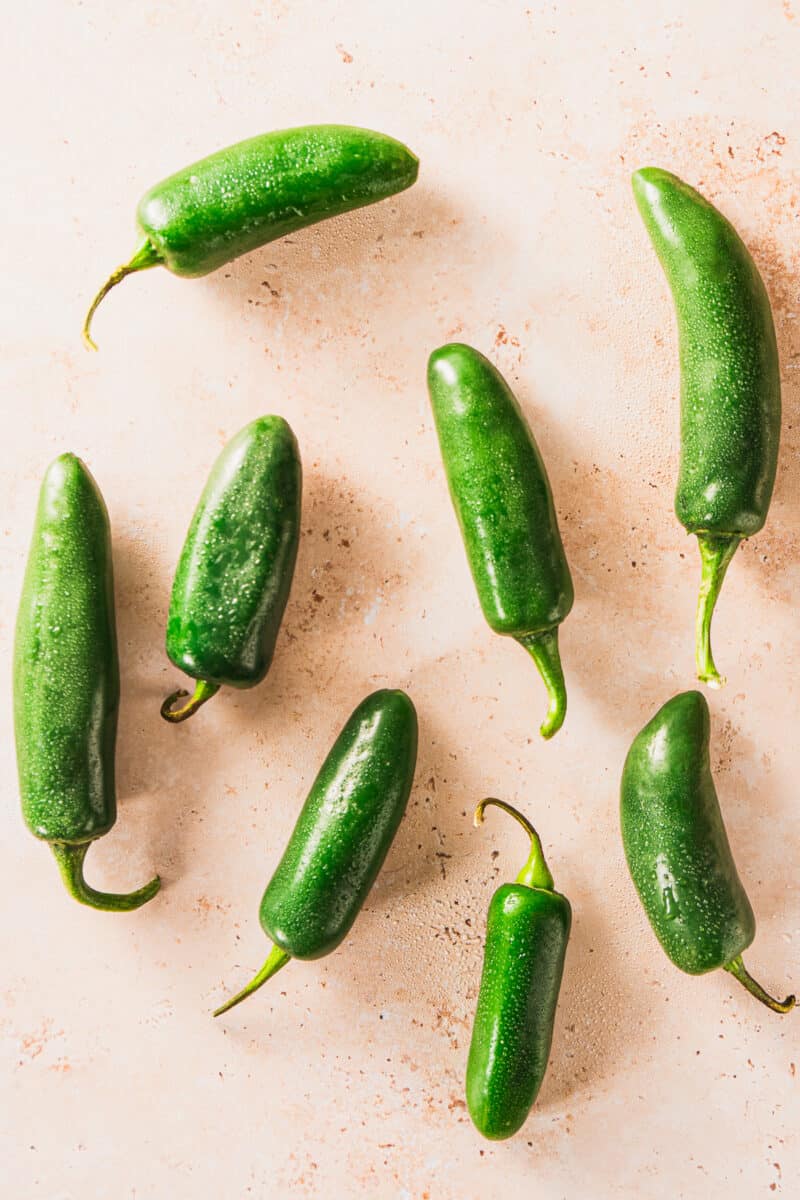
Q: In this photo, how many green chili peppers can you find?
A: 8